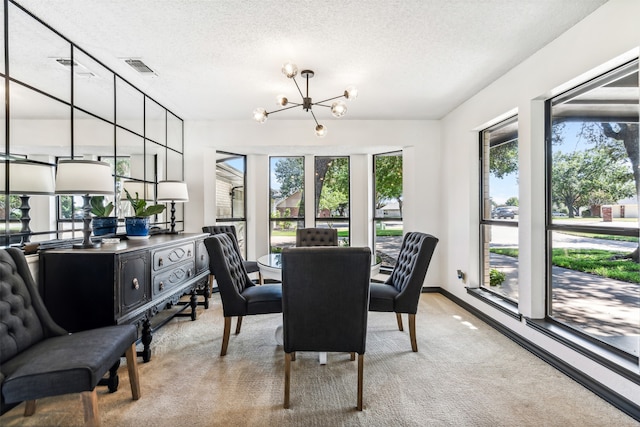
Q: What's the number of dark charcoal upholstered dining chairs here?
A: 6